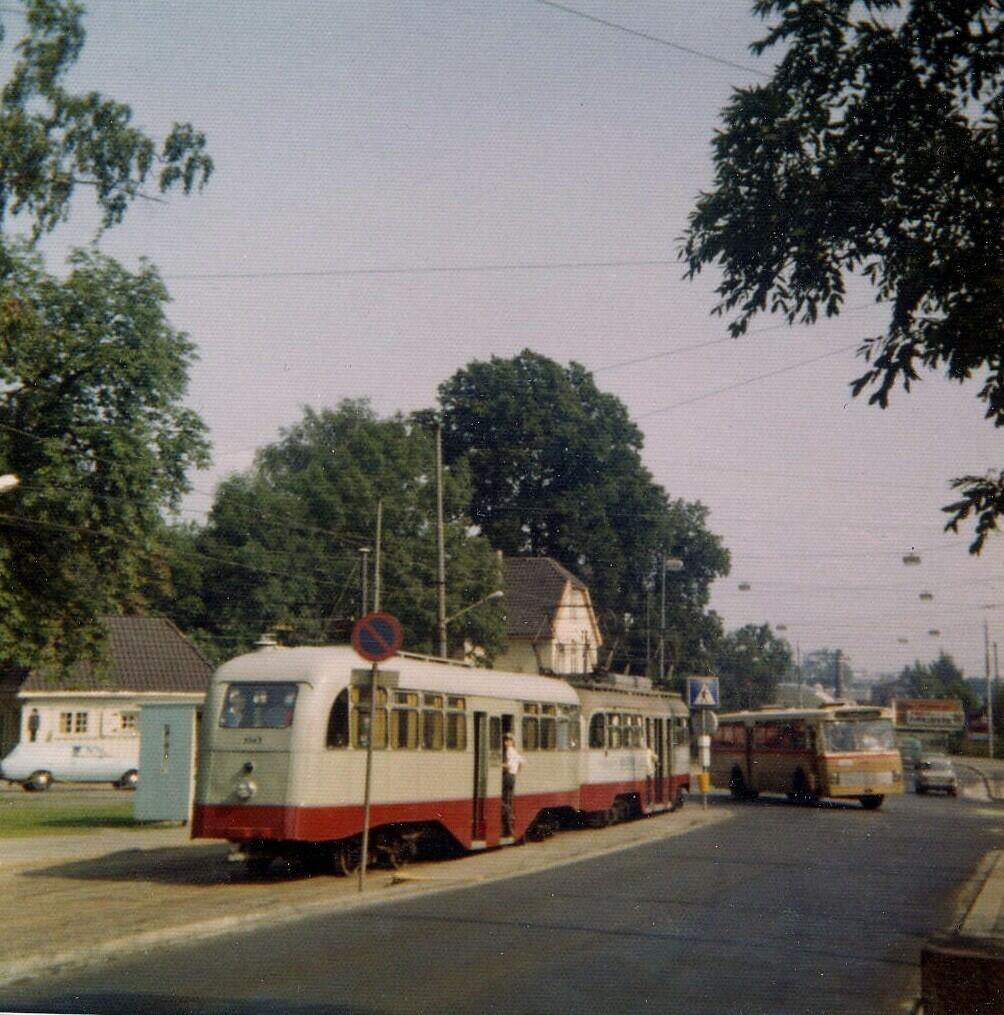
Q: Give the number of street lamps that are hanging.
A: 6